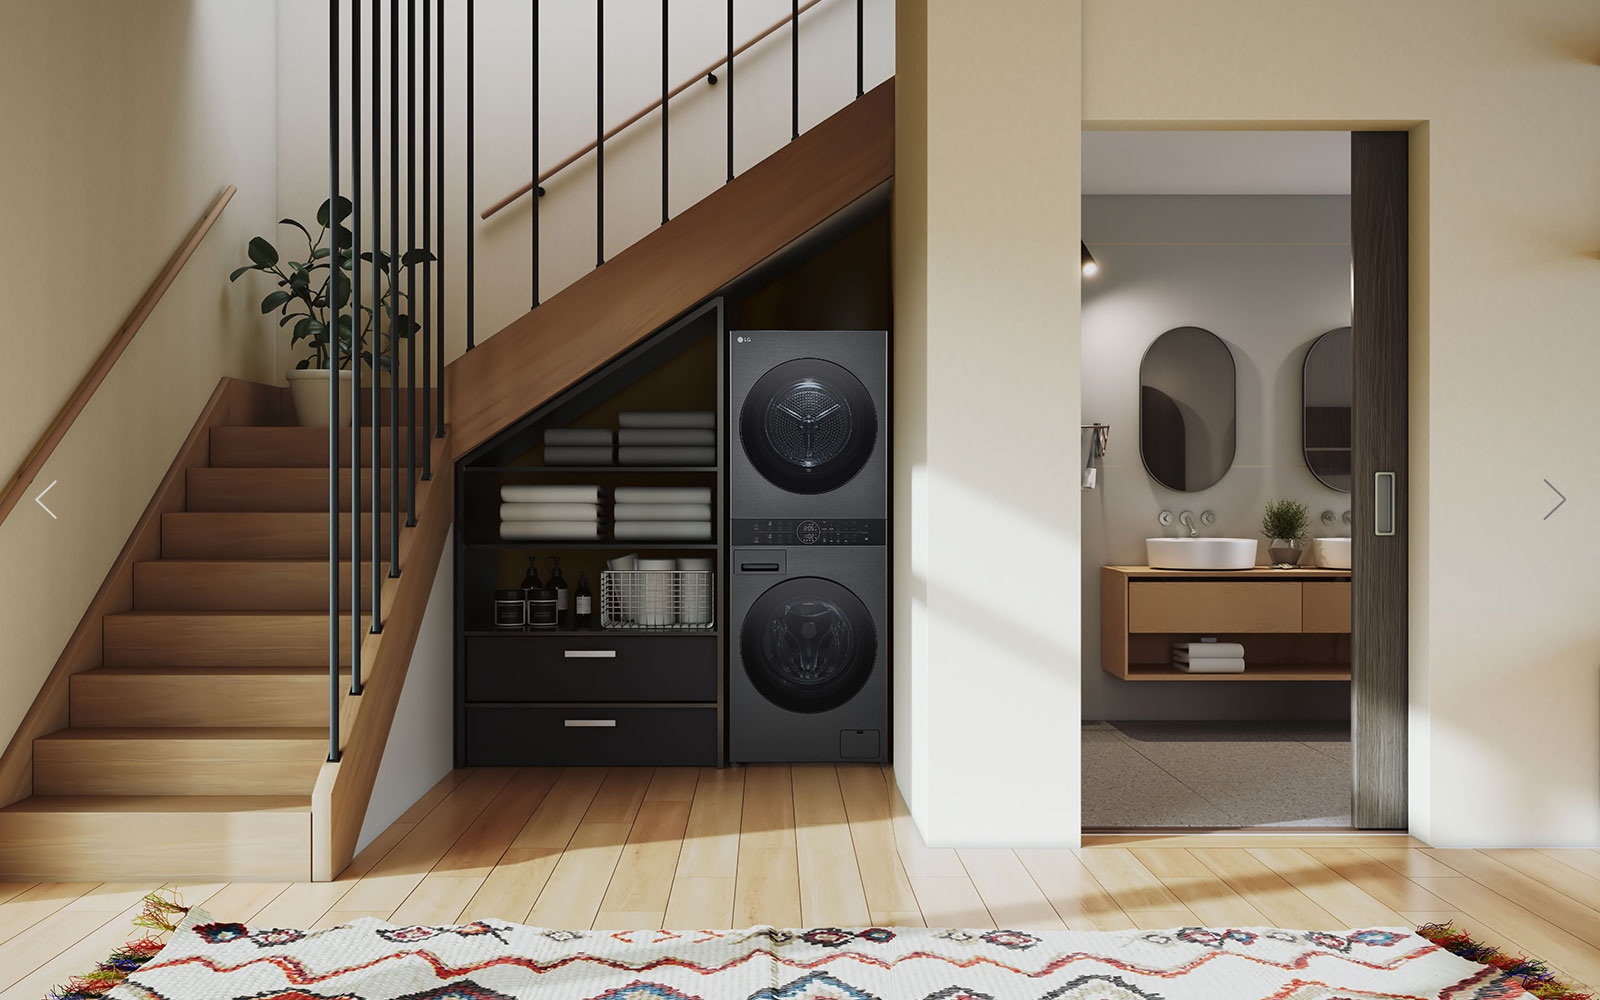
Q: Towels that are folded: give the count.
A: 13